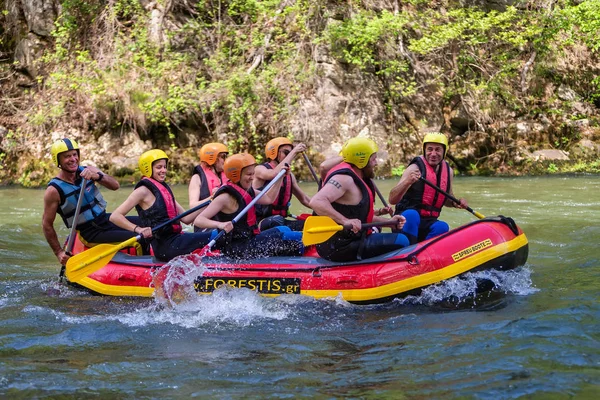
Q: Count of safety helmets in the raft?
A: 7